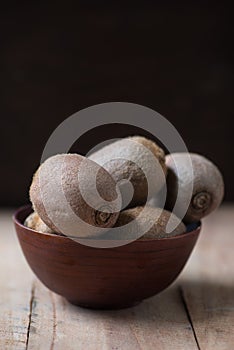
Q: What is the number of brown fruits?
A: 5